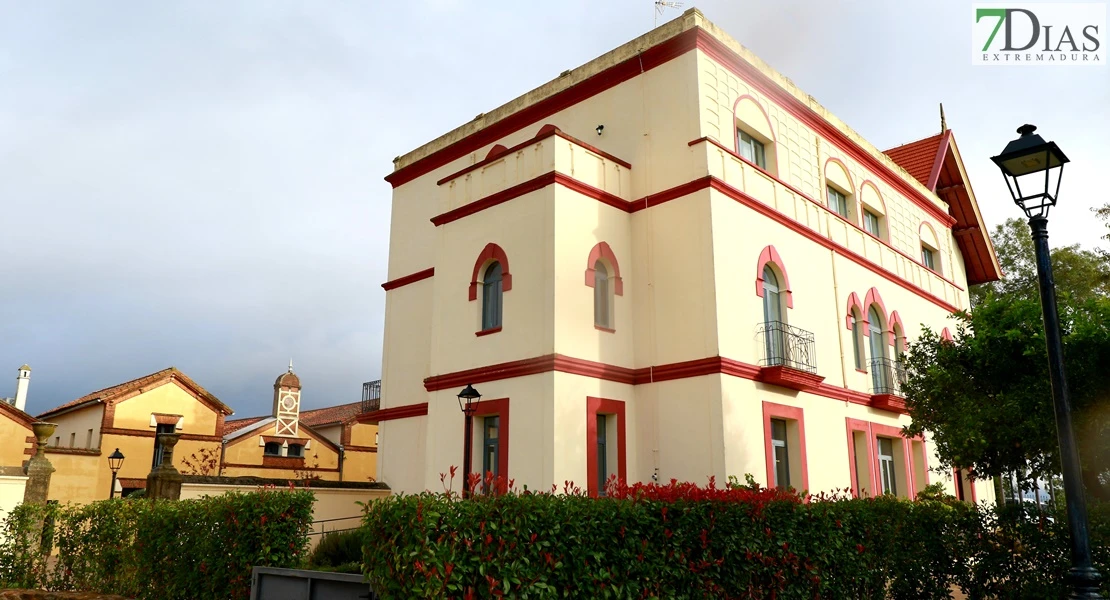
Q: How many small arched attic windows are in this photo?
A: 4